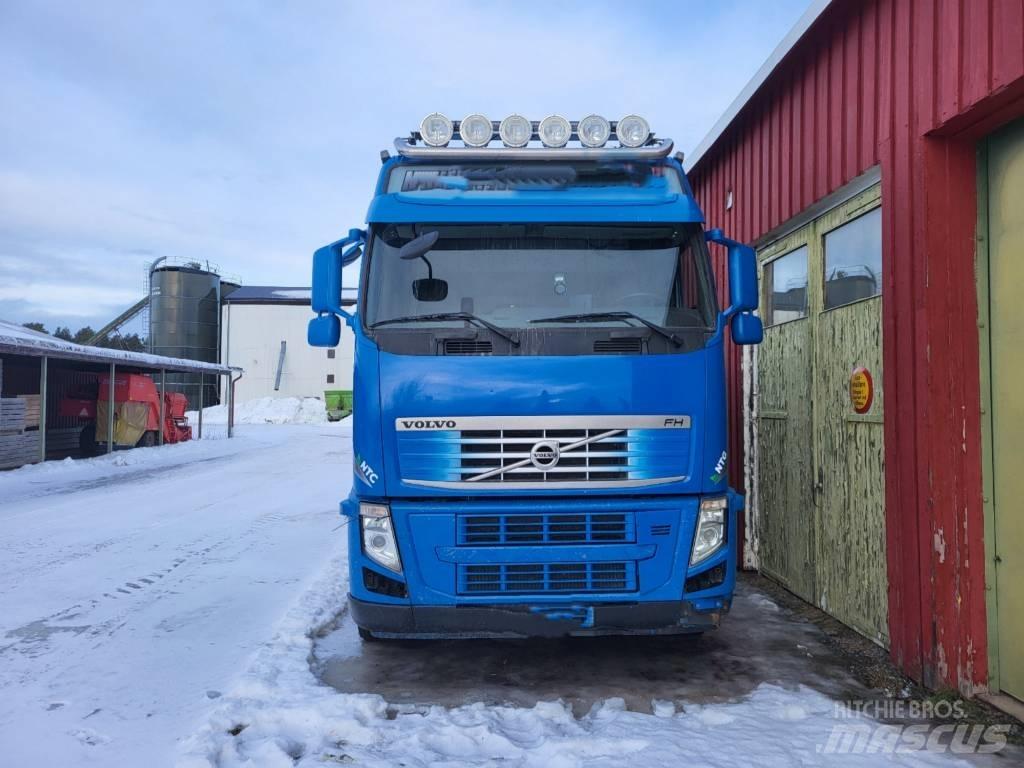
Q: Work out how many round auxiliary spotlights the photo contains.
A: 6